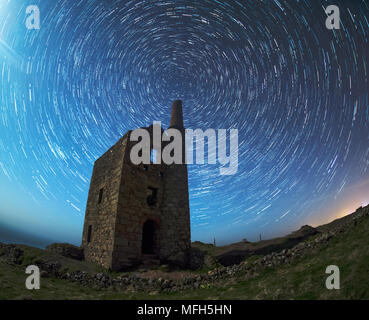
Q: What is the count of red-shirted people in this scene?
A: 0